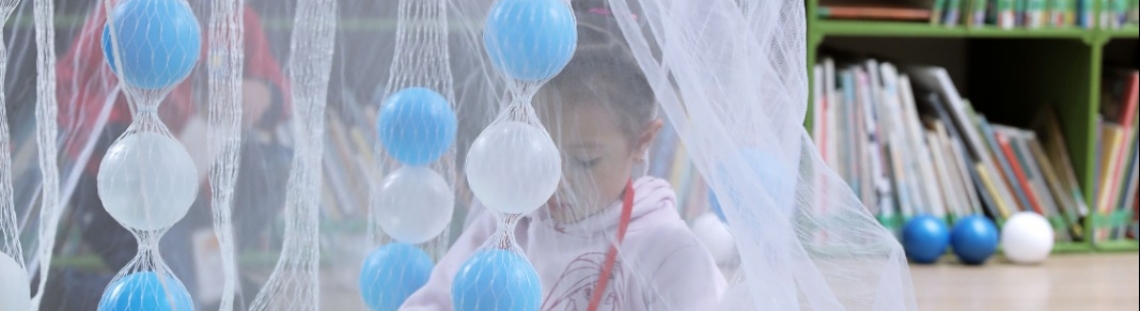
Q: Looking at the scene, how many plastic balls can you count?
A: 15